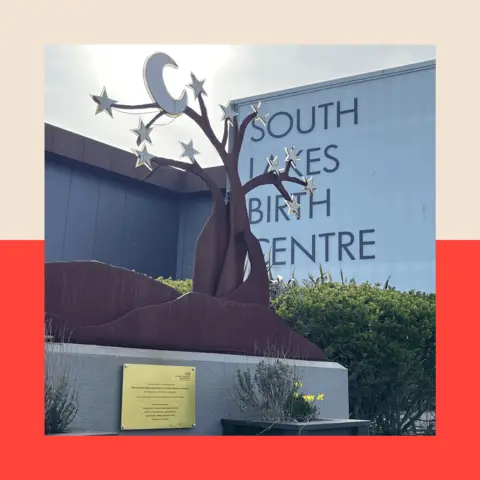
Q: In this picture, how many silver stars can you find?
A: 11